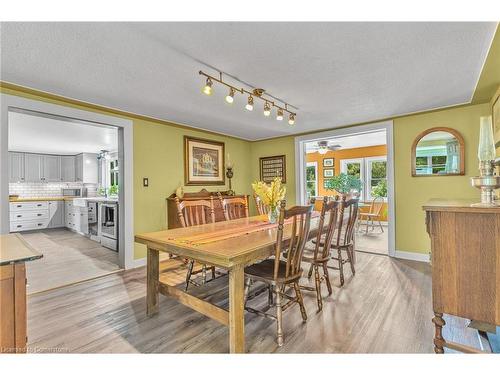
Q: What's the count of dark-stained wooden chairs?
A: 6